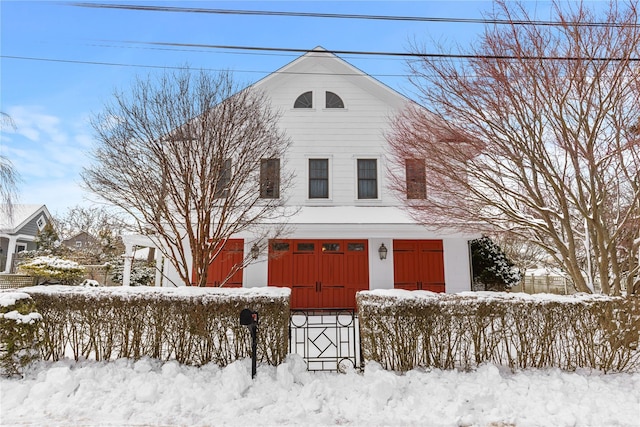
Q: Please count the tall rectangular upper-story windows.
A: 5